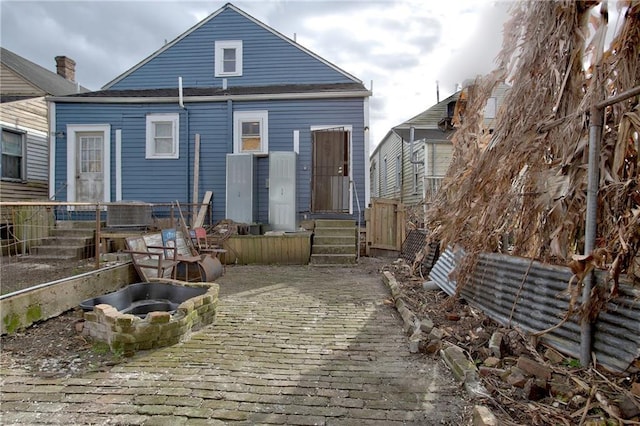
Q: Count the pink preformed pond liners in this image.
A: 0